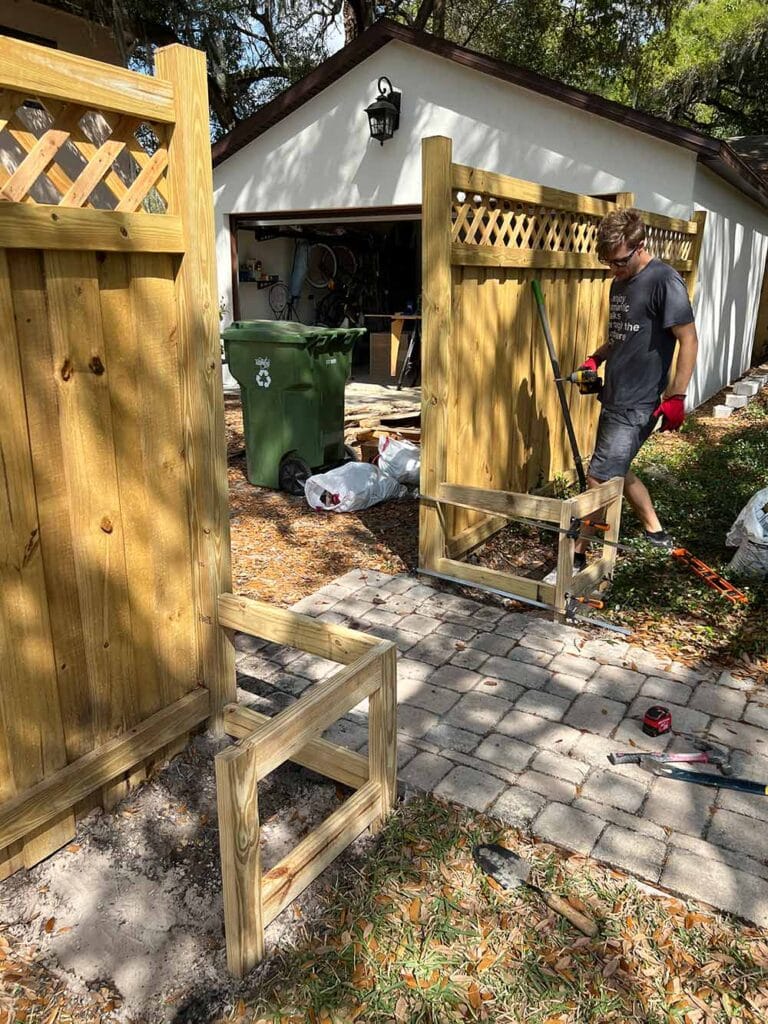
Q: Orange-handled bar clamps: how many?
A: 2